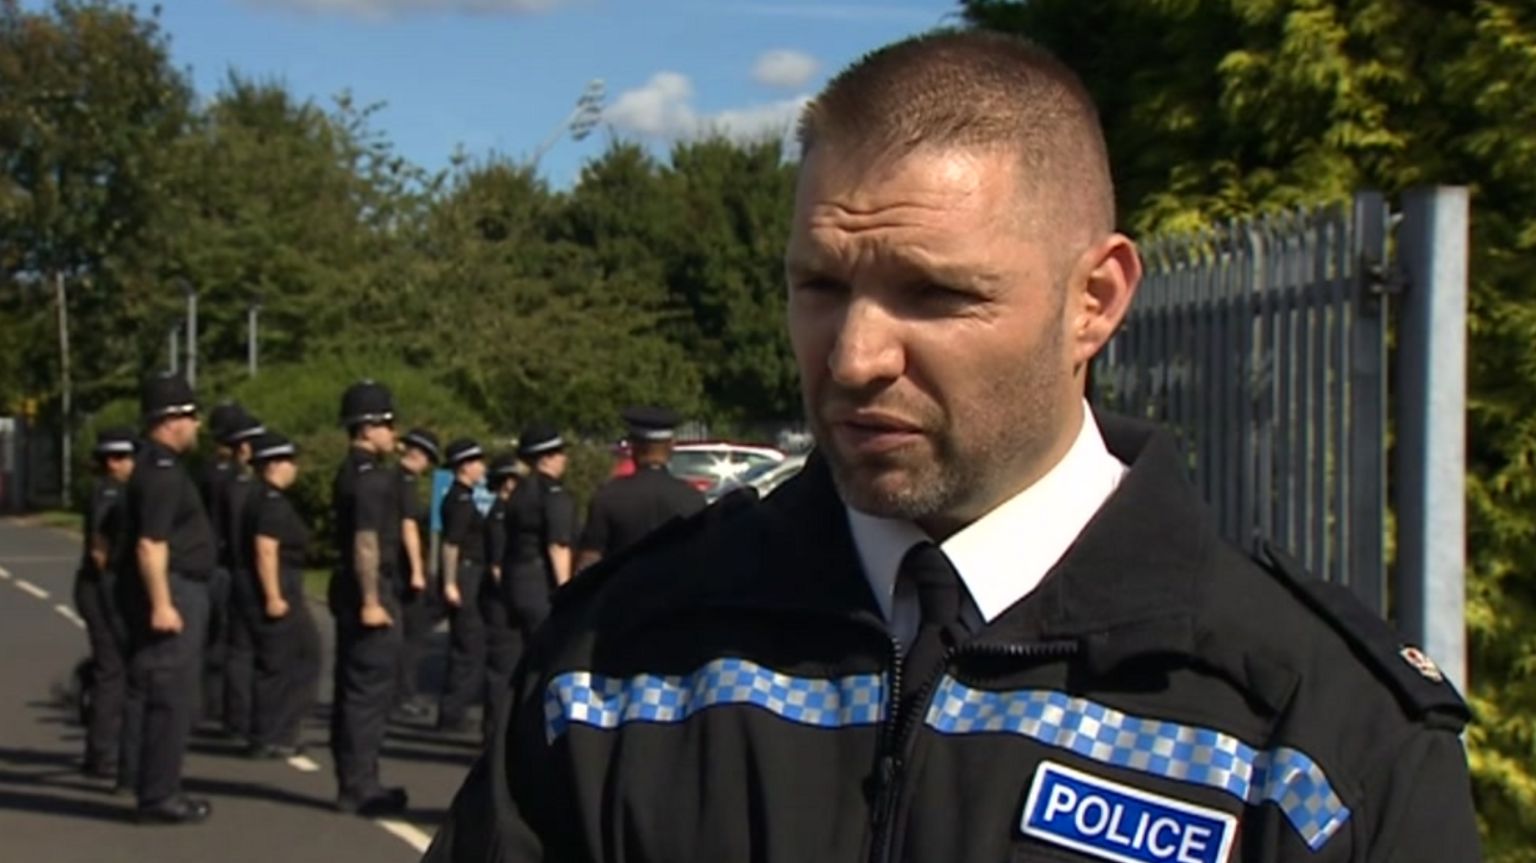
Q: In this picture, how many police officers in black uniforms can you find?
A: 12